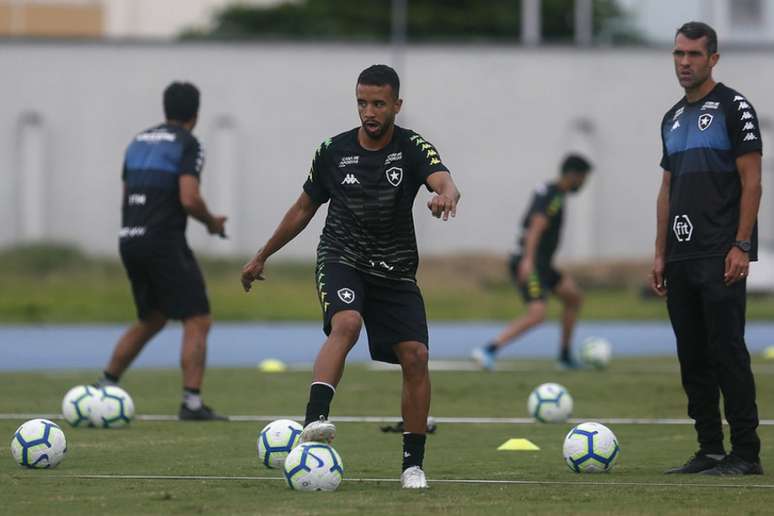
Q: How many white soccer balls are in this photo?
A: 8